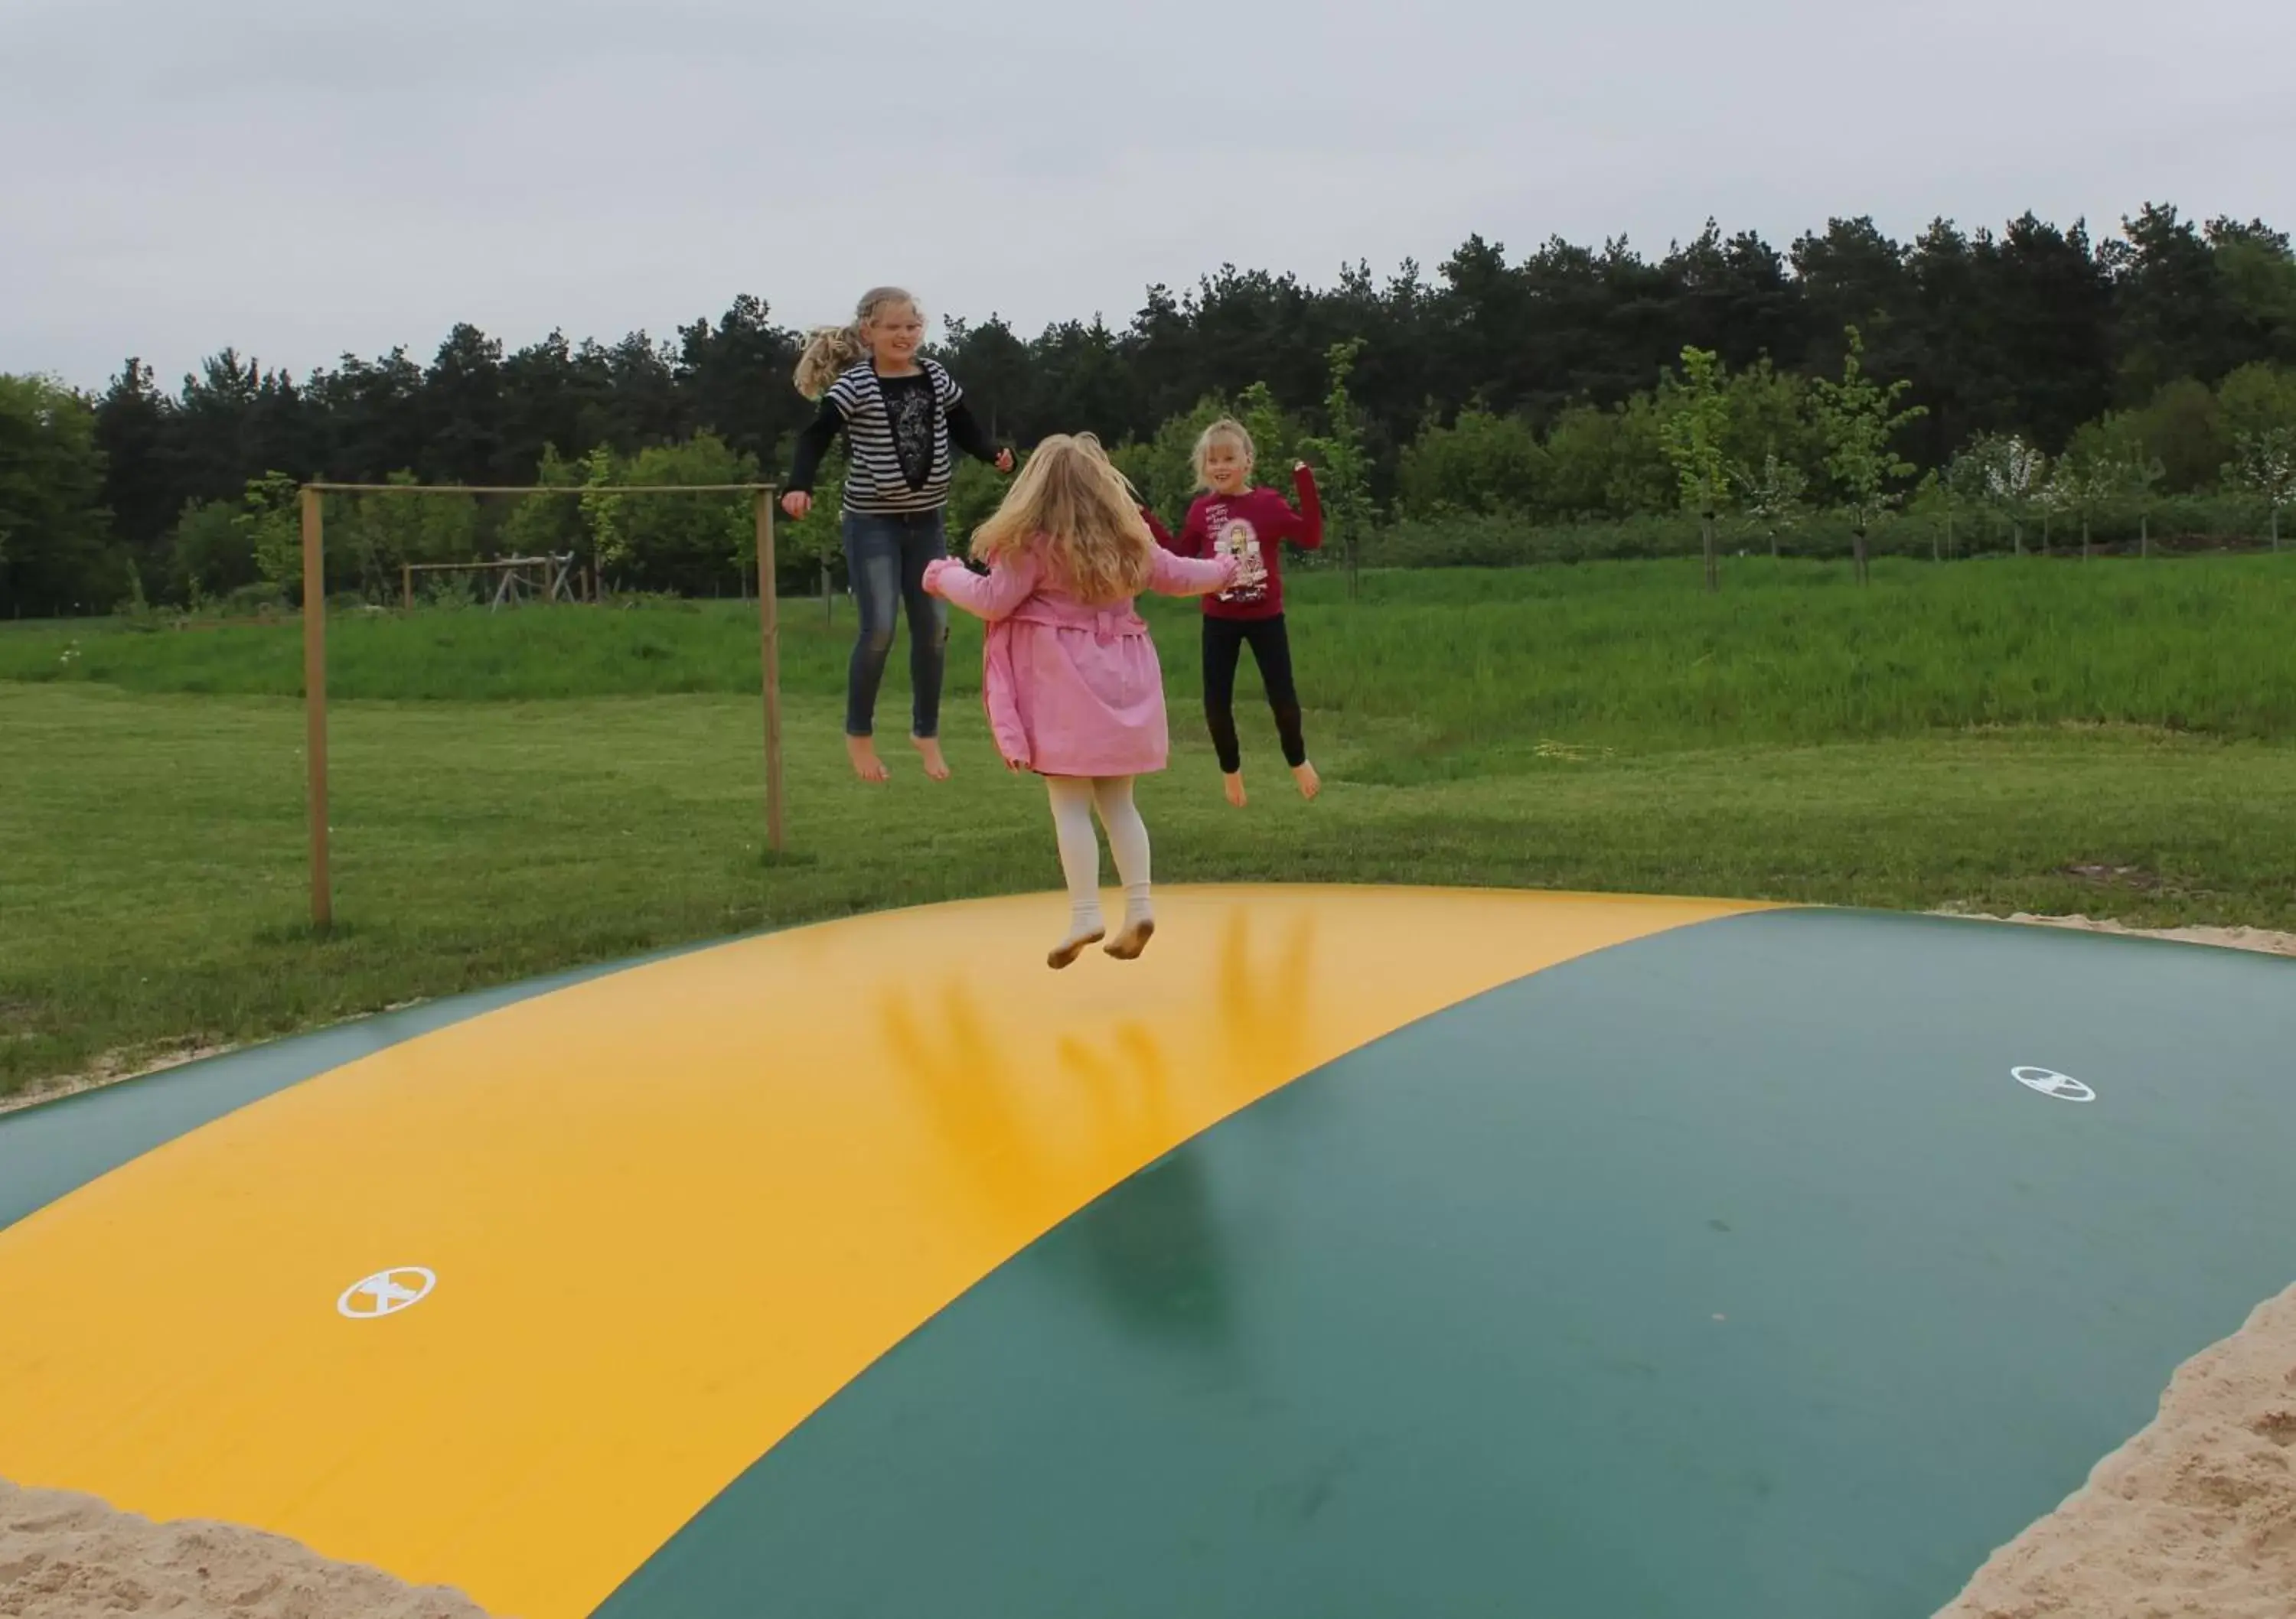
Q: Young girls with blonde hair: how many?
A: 3